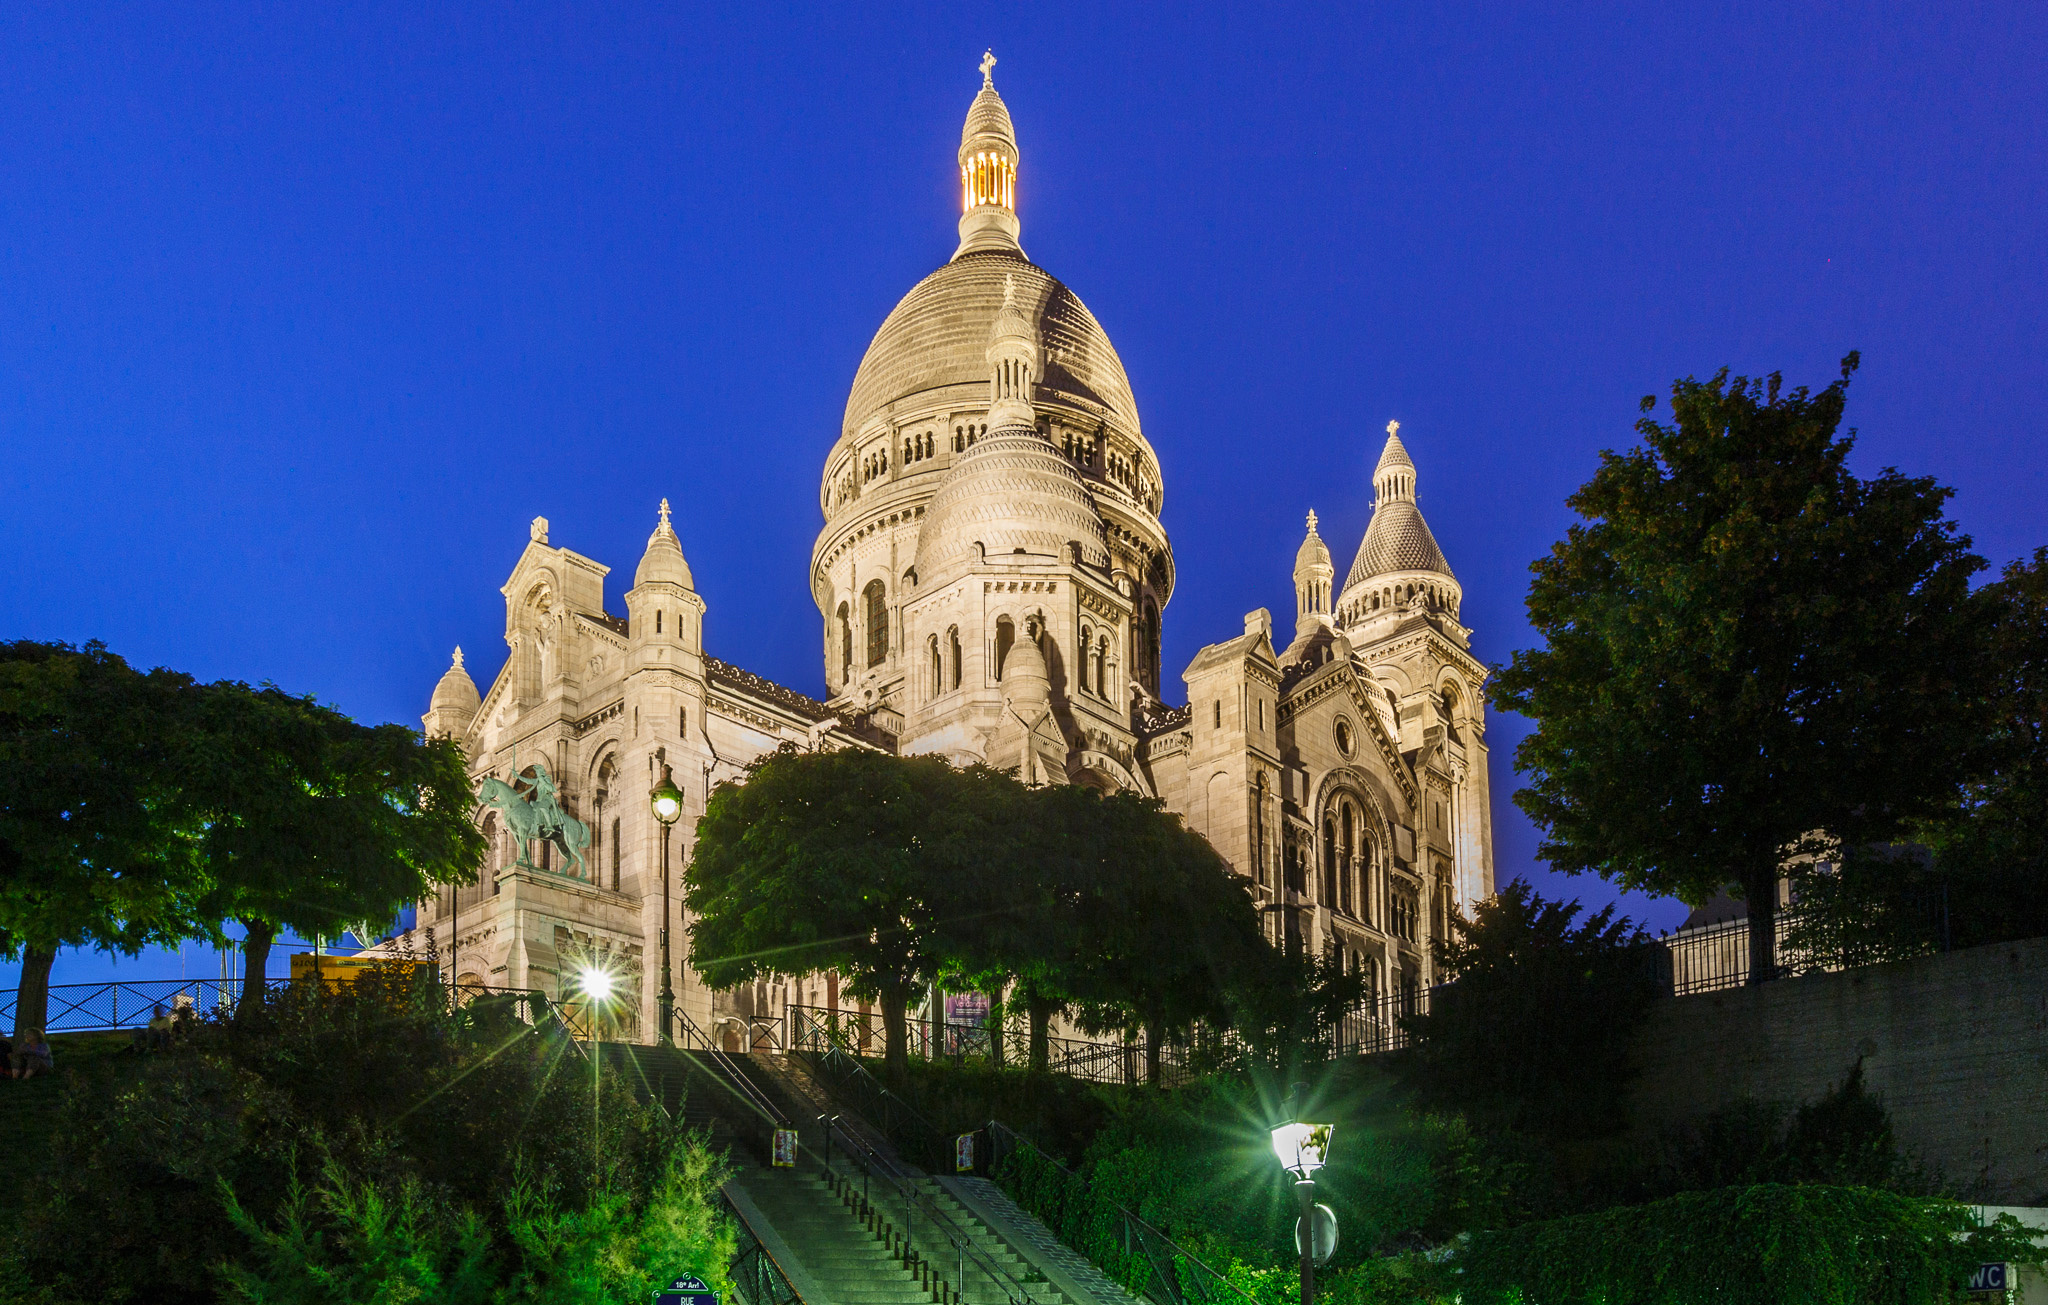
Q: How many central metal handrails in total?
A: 2